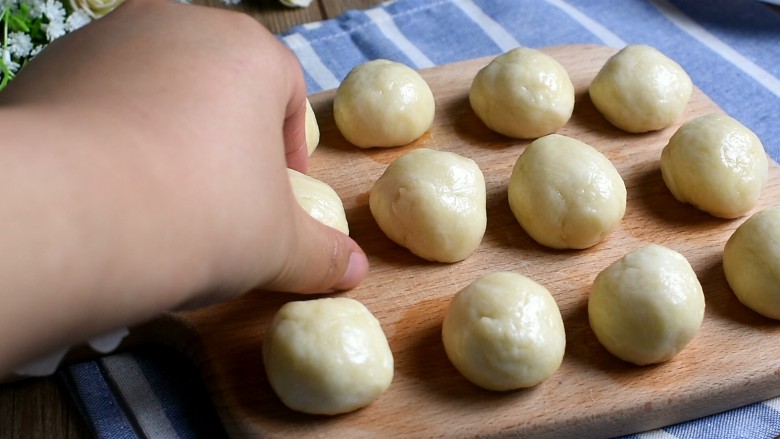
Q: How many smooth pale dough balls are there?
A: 12